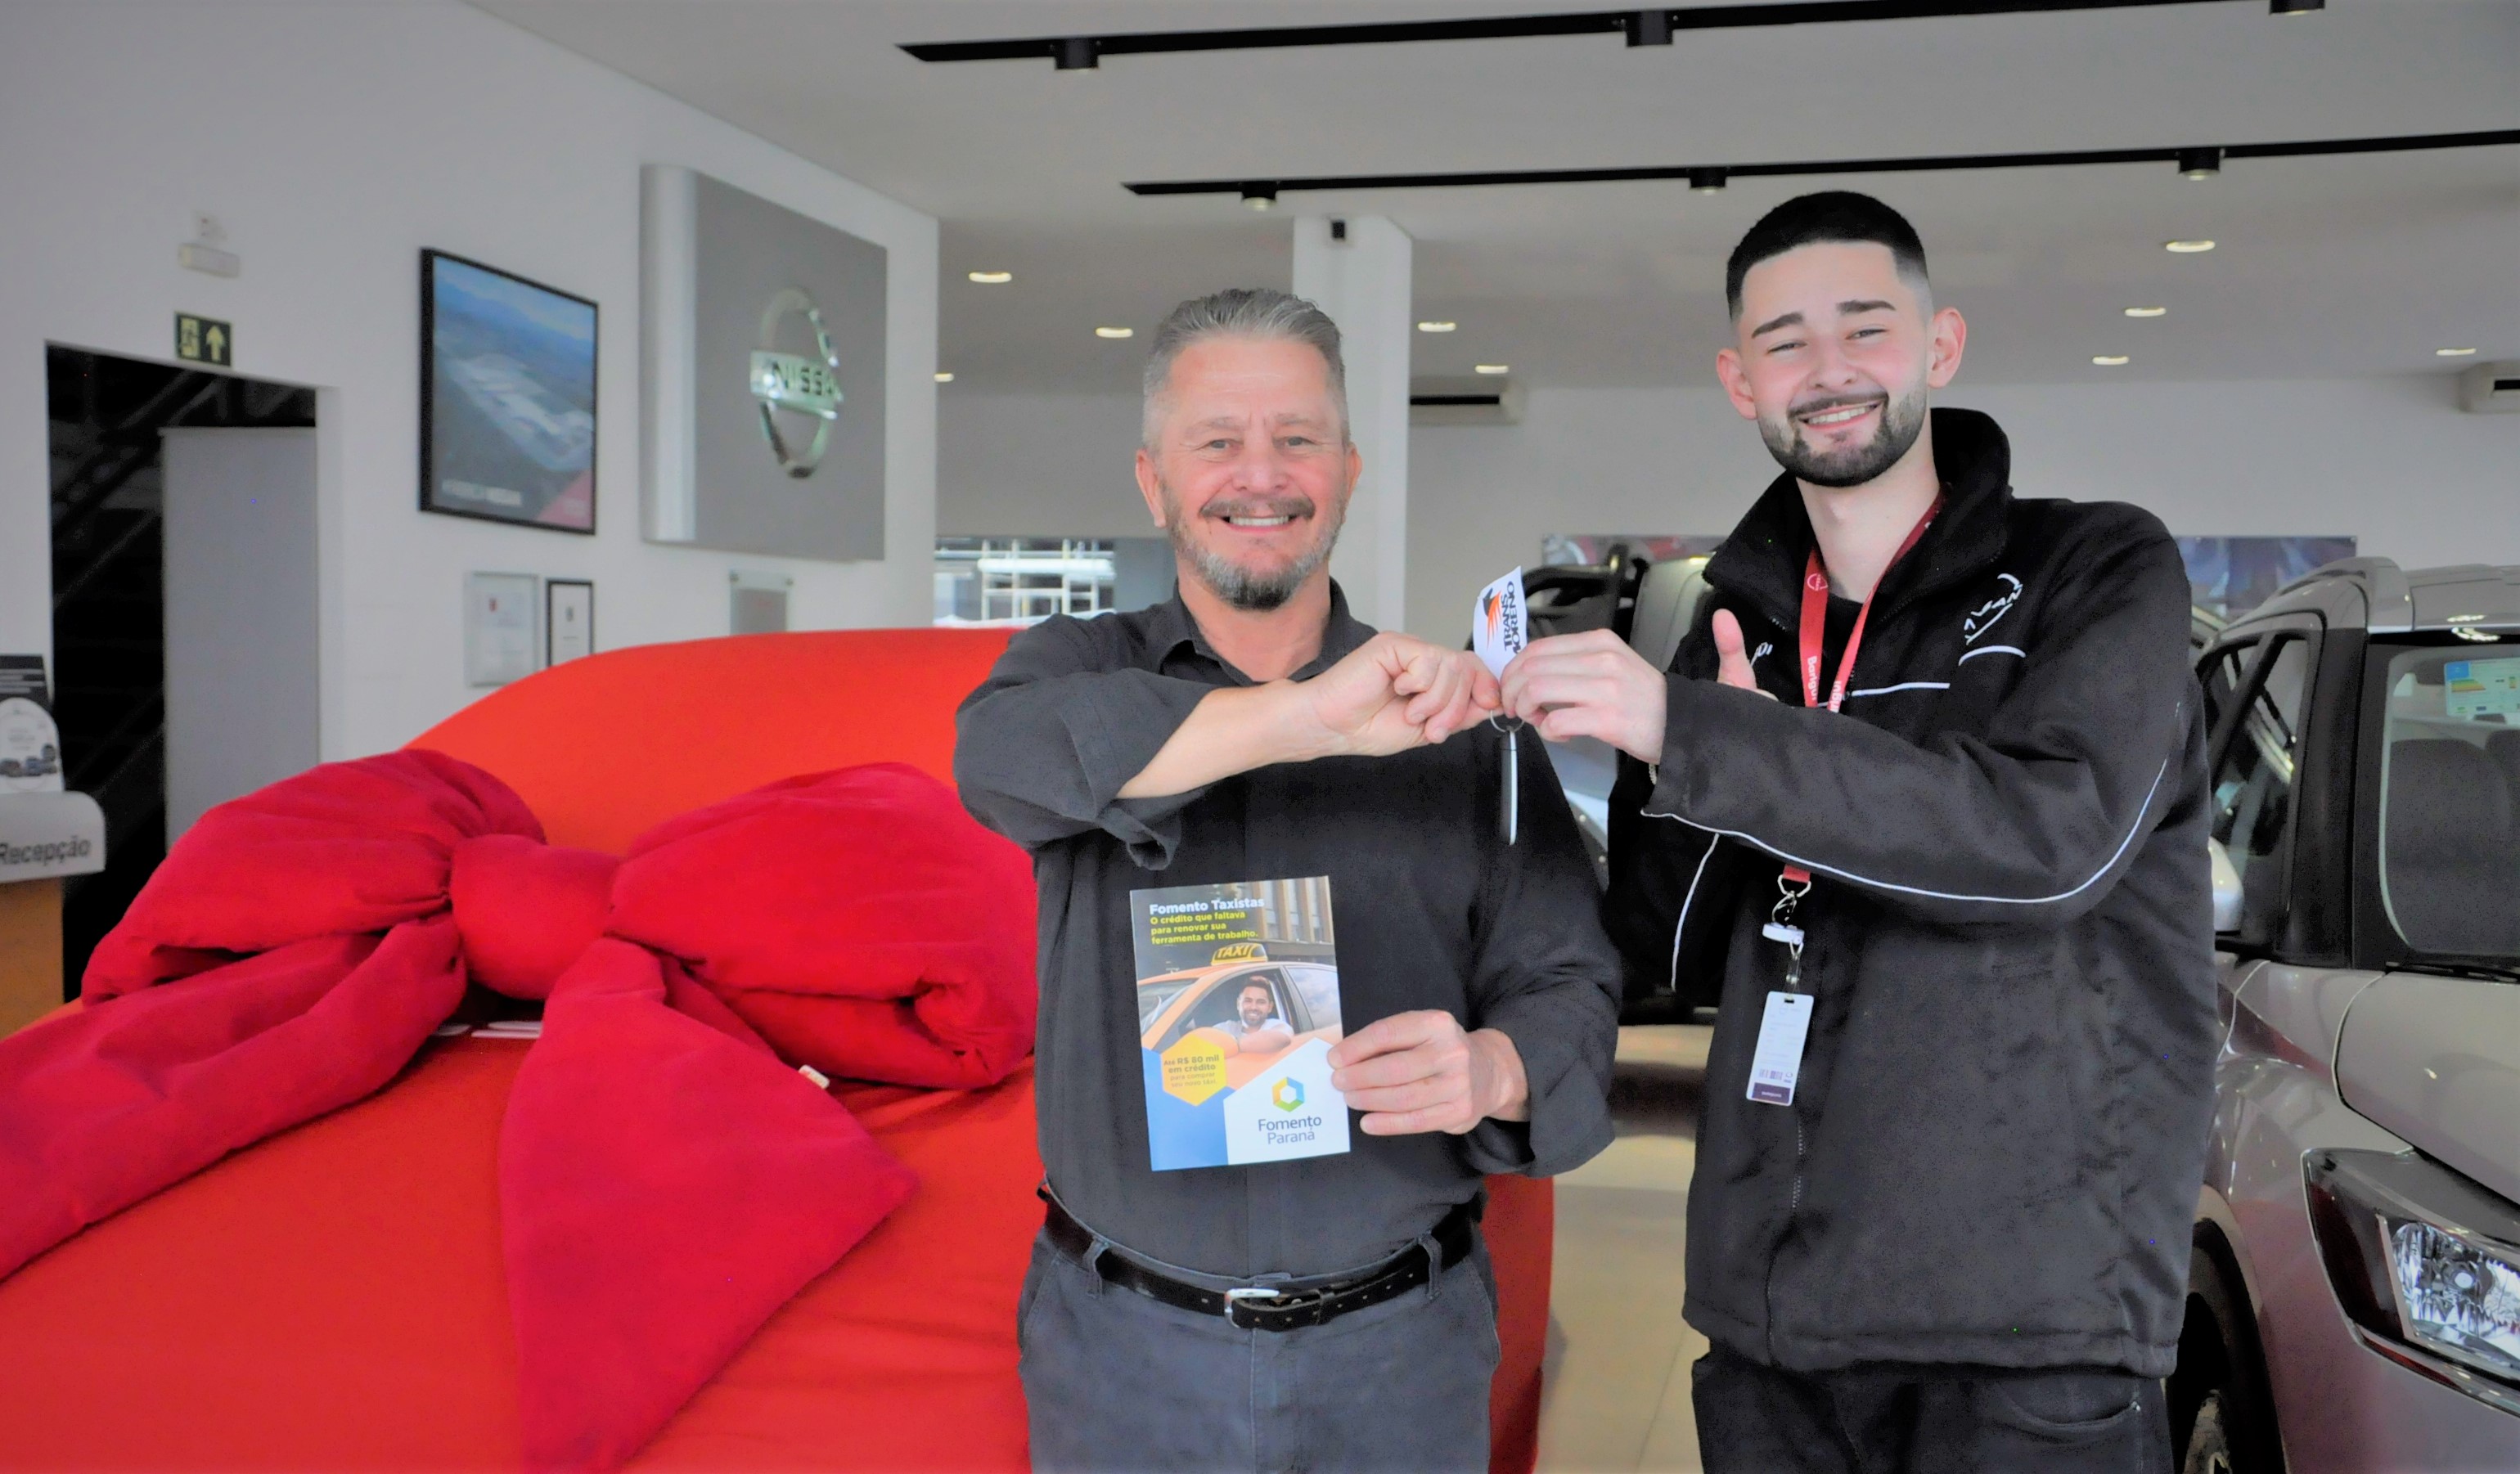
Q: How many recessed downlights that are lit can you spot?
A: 9